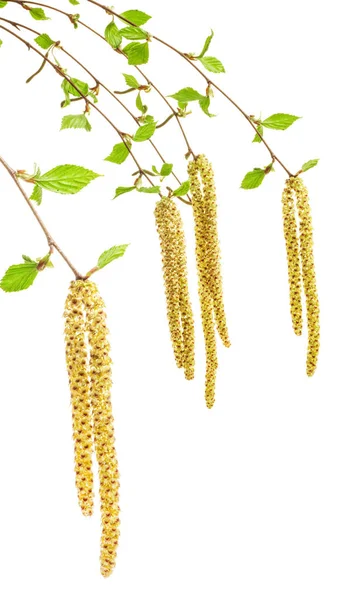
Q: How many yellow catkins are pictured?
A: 8